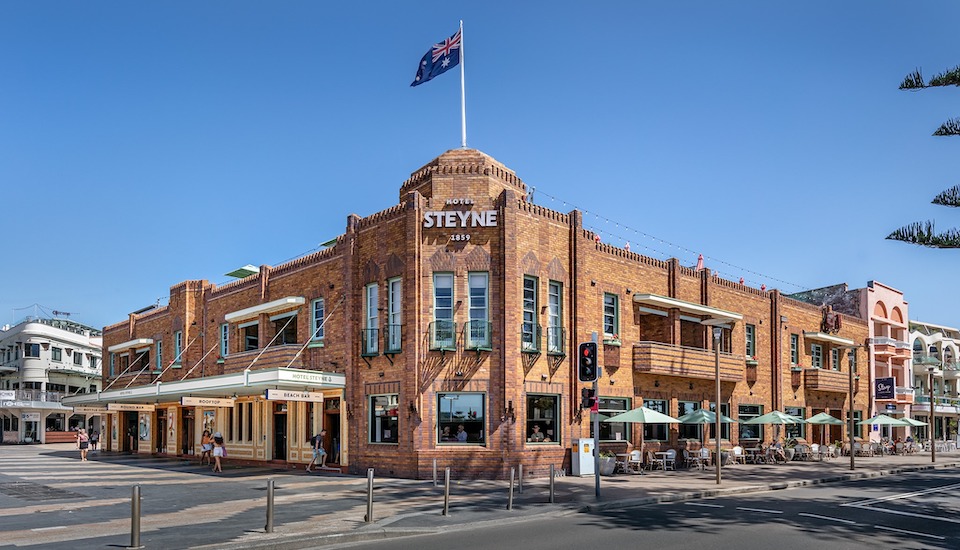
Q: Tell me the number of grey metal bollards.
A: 8